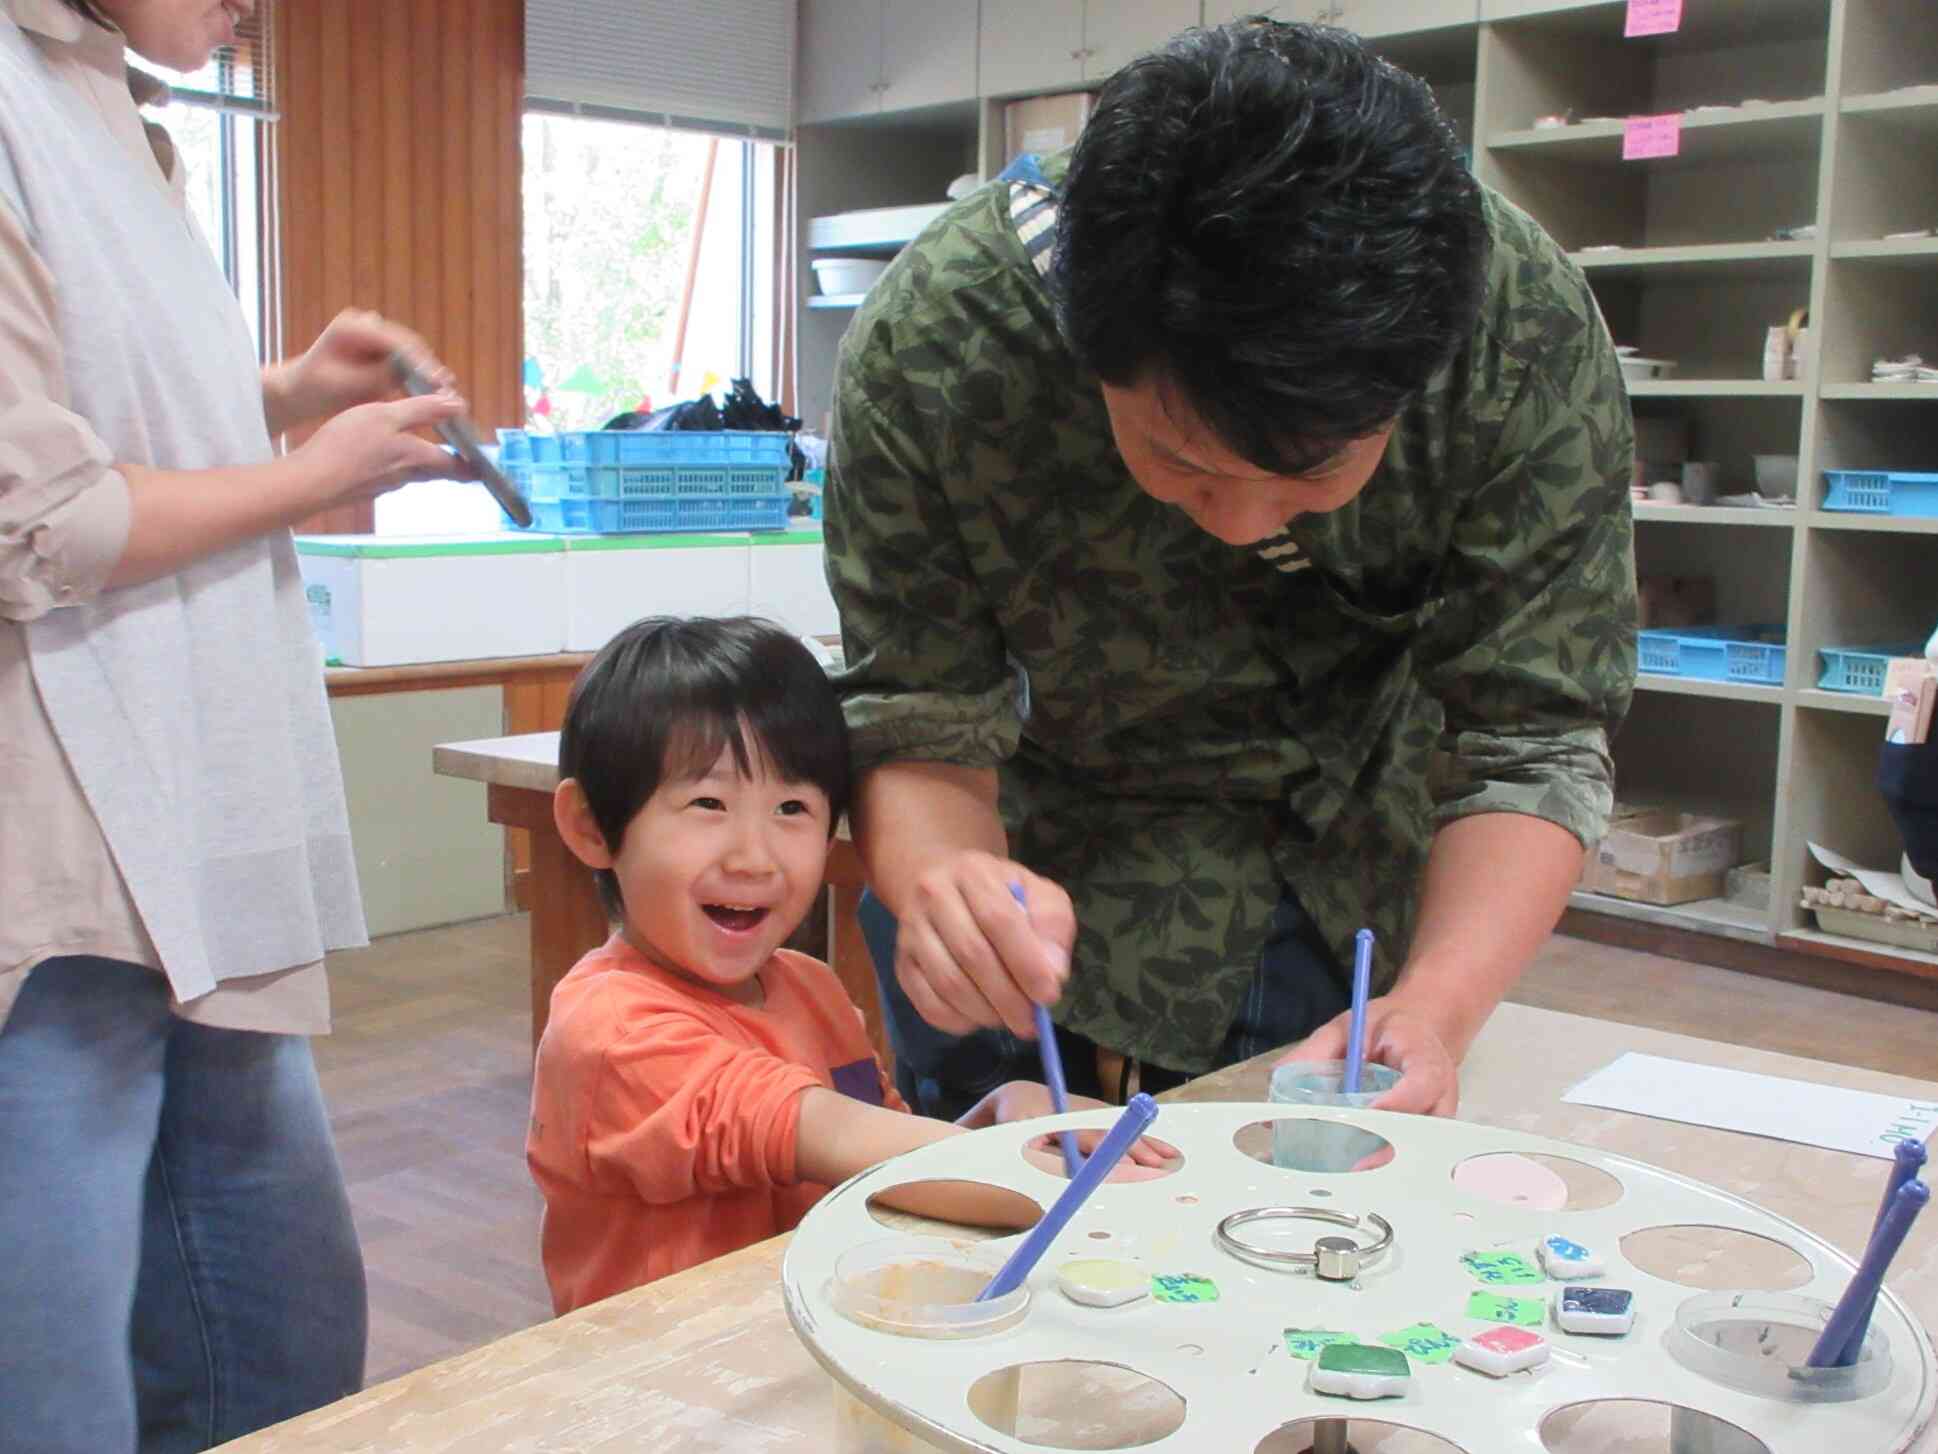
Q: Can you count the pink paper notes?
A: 2